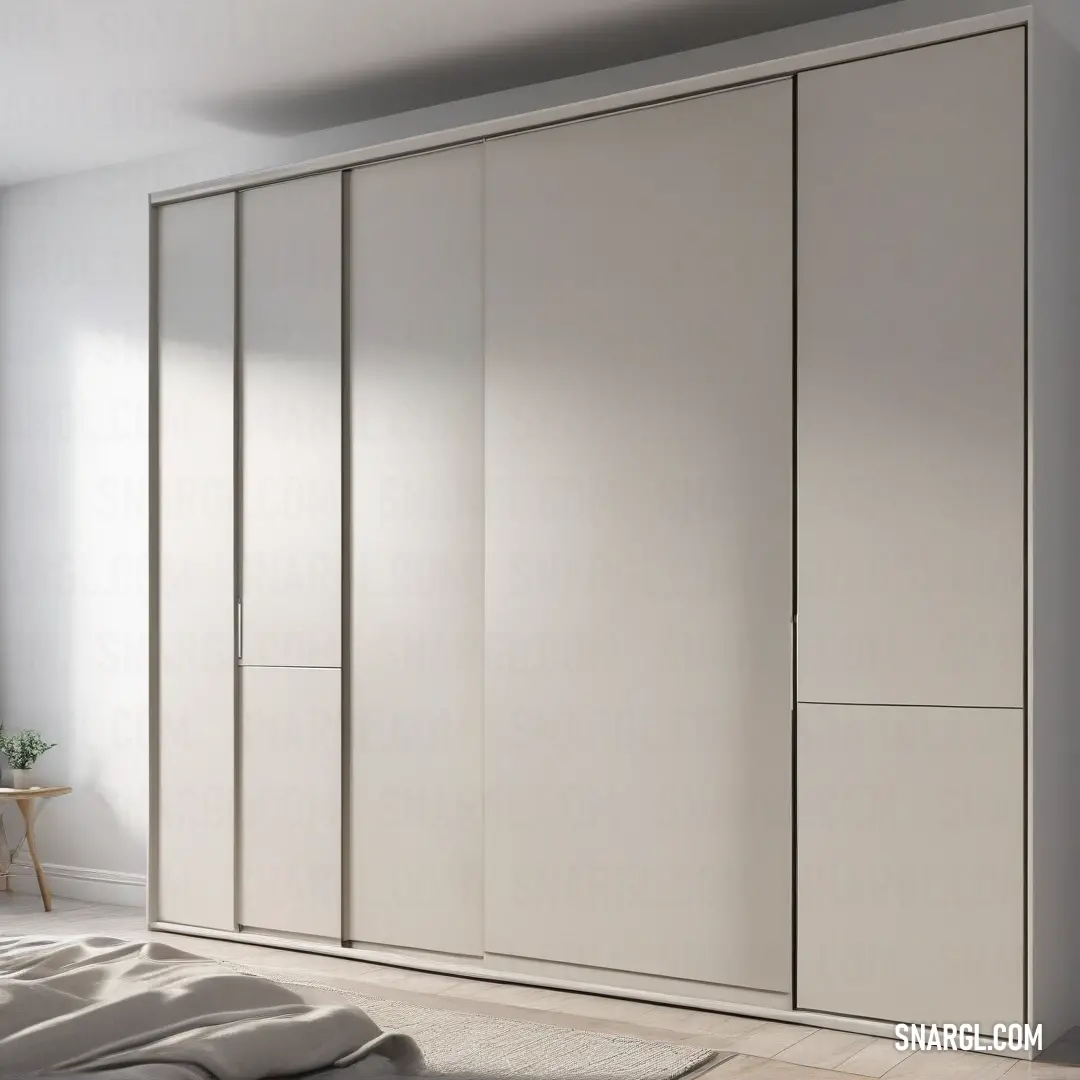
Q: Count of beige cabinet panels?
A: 7